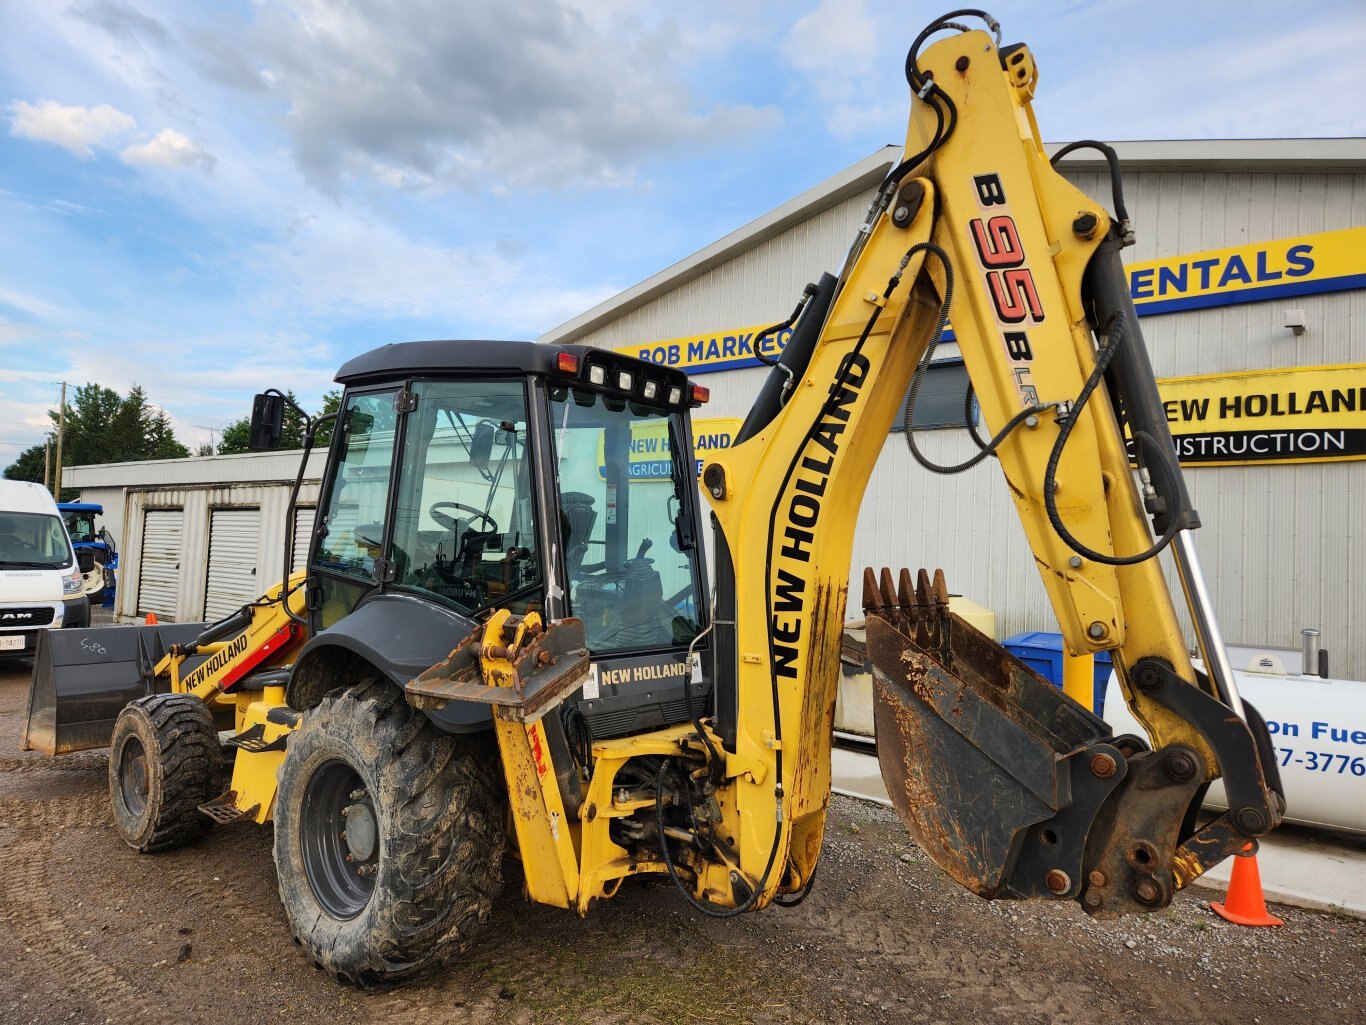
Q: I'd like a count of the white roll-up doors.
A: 3